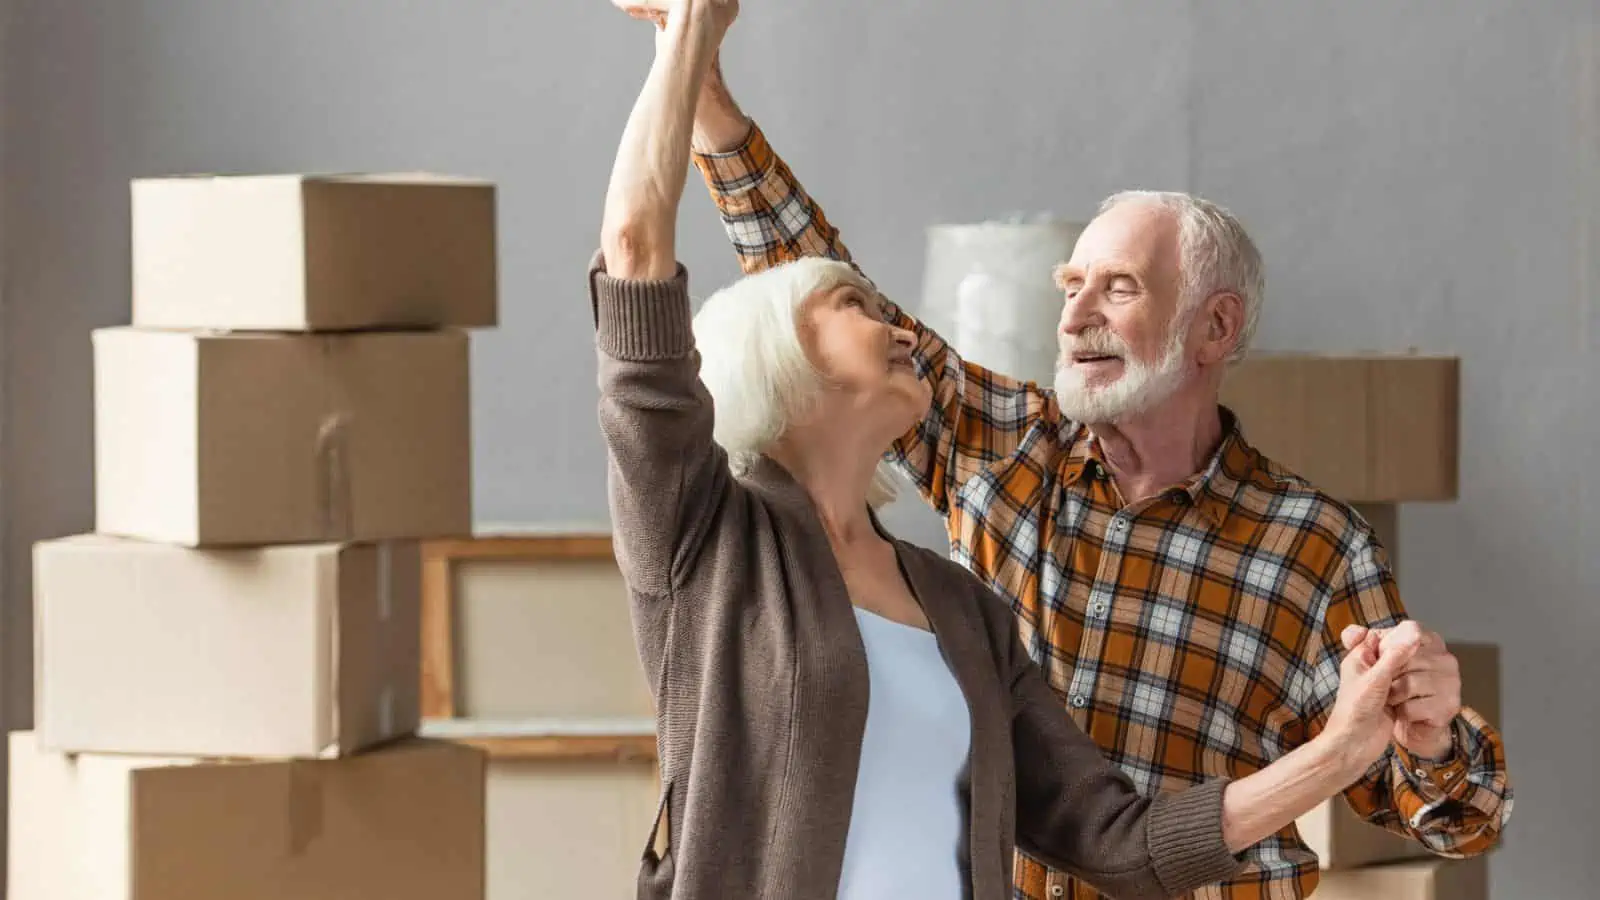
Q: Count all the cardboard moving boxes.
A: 8